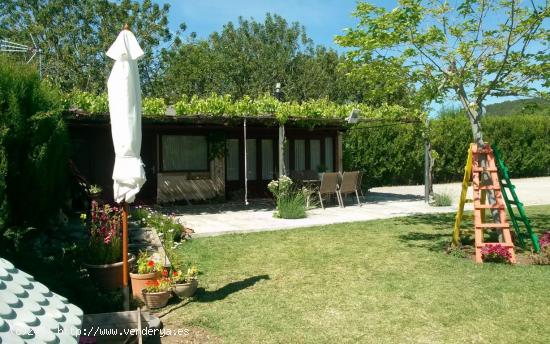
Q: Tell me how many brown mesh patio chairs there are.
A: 2